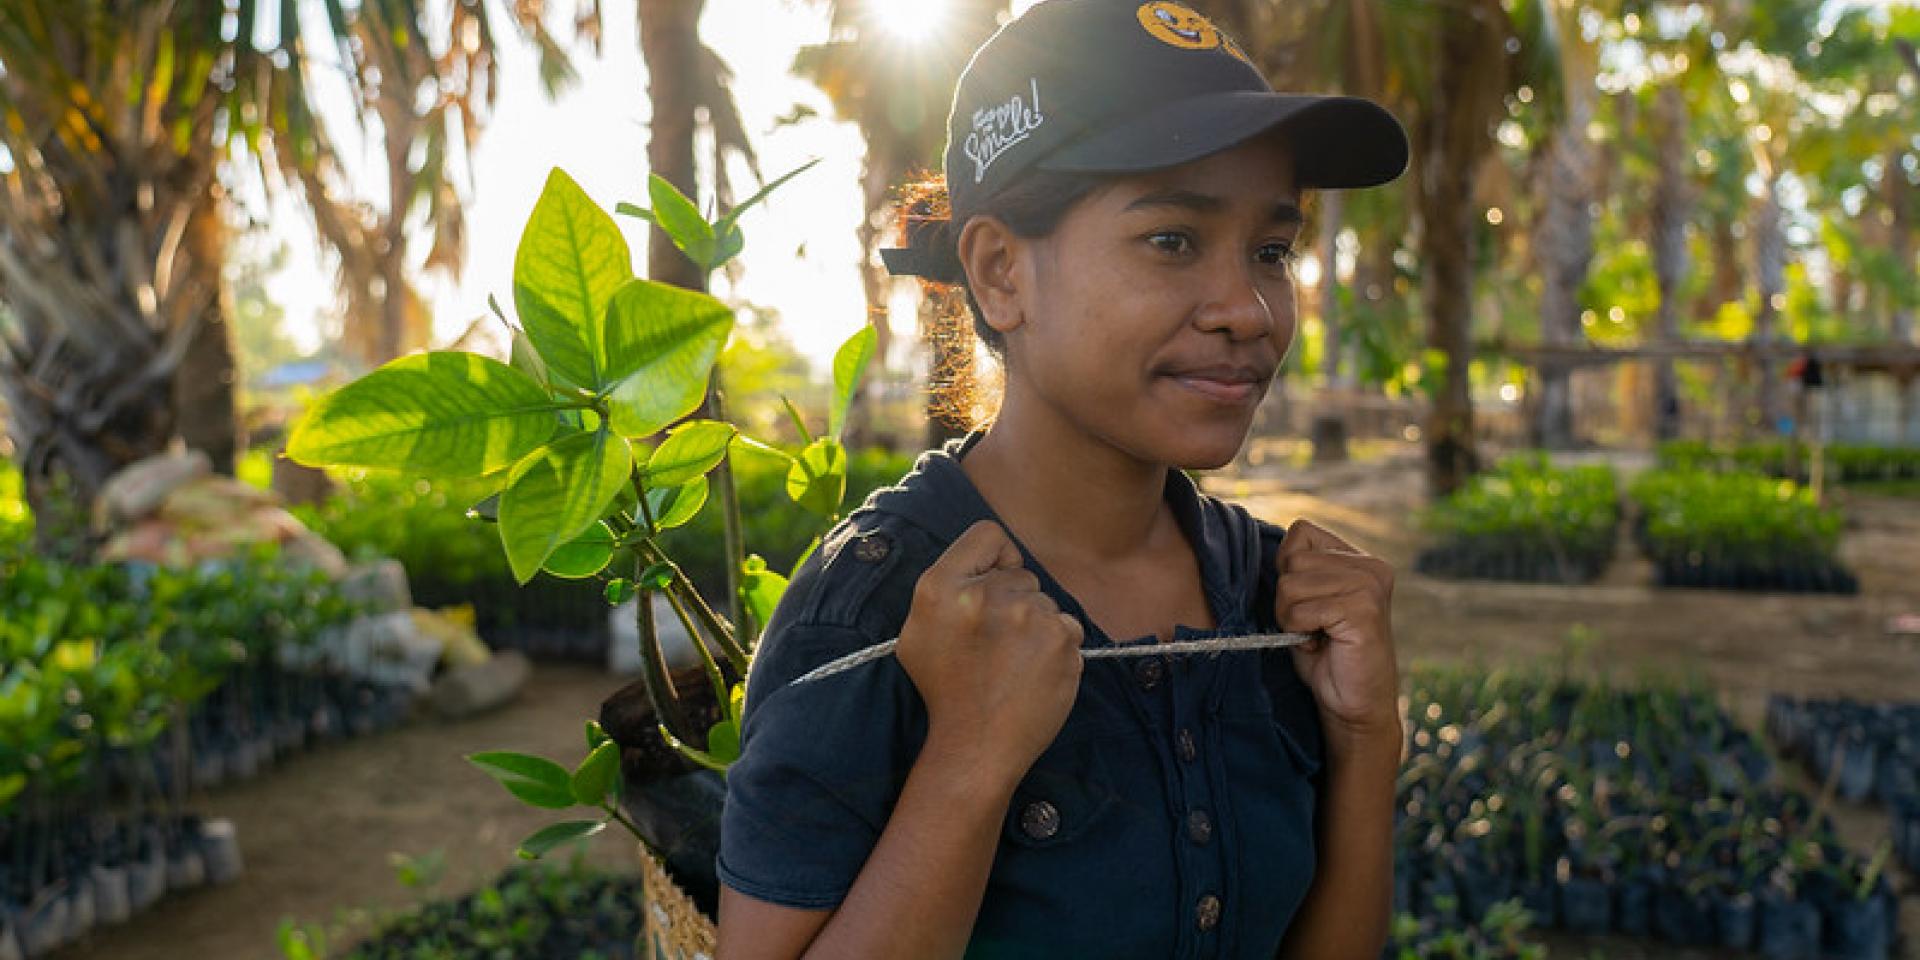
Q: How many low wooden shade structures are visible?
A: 1